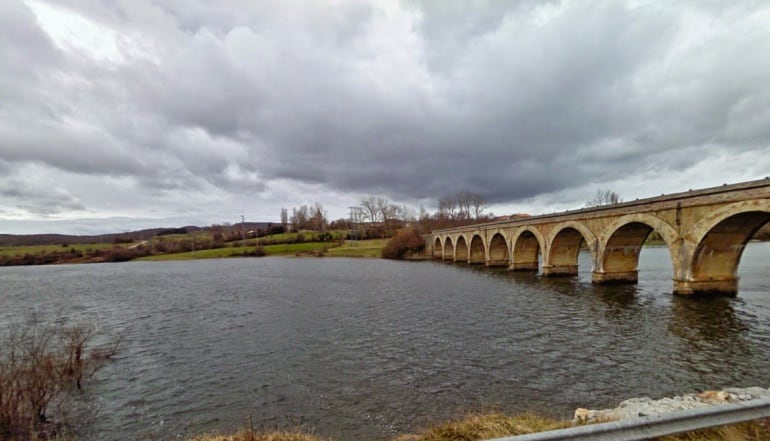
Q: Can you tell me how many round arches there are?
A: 9